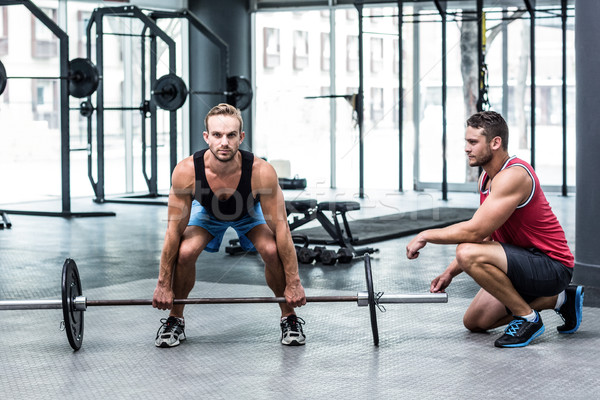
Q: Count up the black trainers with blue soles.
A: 2